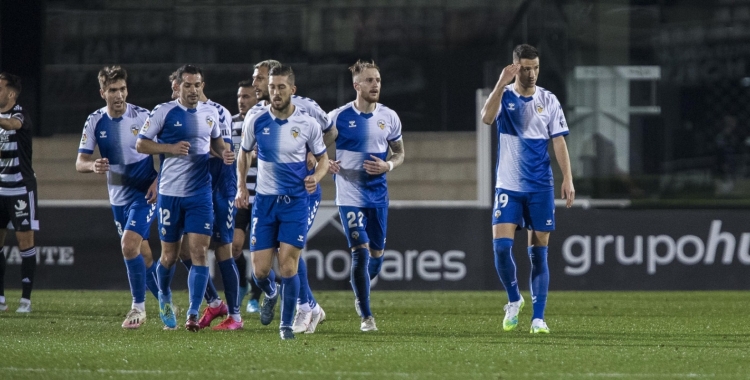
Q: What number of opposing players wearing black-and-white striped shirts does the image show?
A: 2